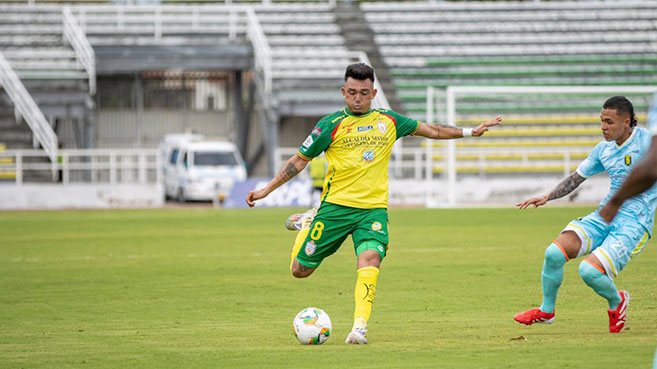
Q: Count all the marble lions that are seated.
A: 0